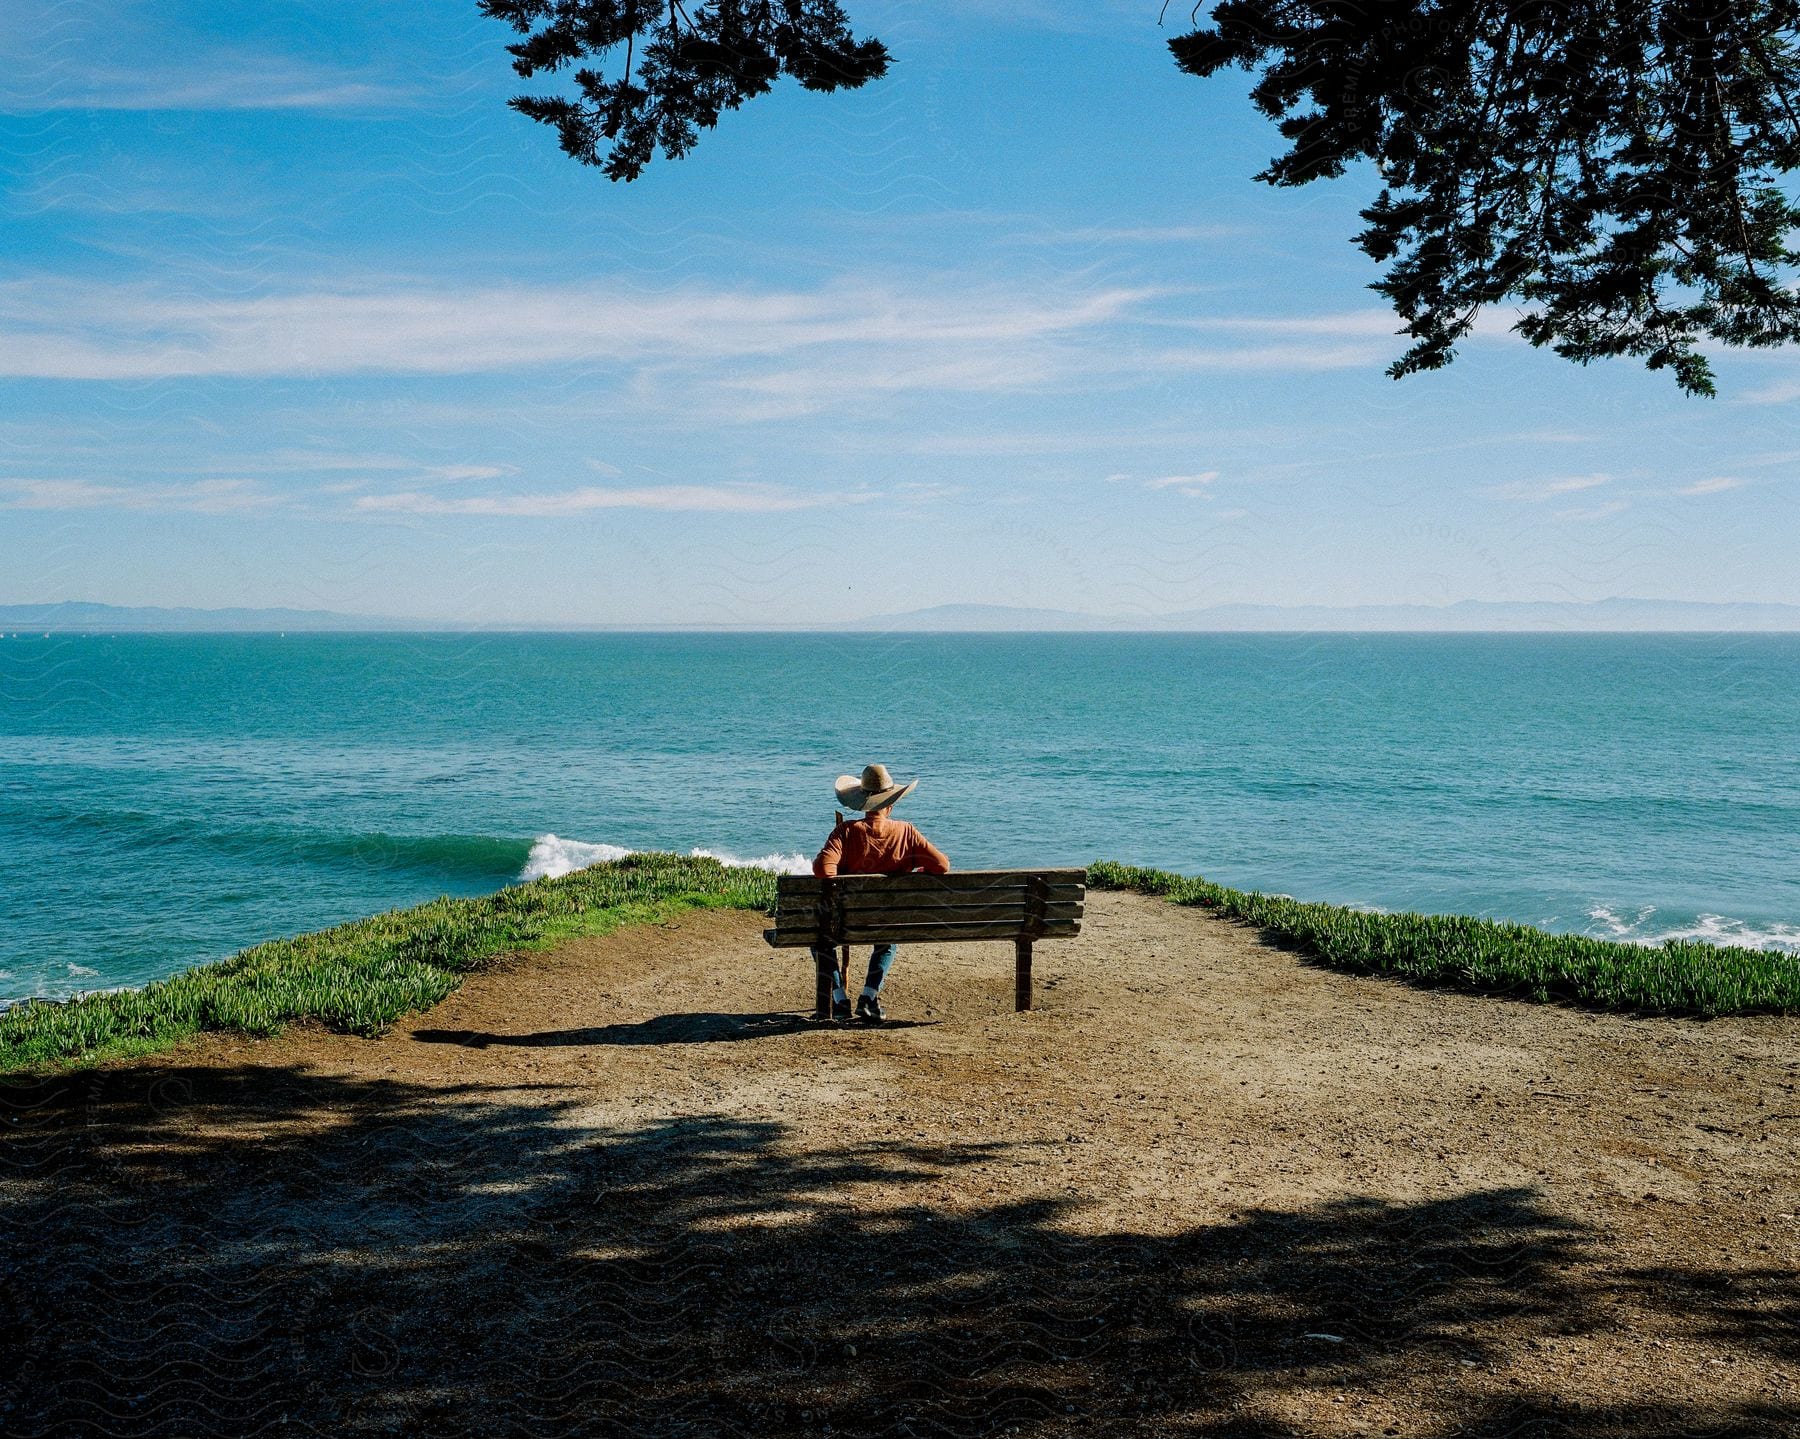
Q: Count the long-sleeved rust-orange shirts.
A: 1